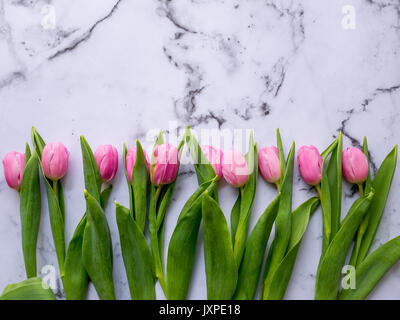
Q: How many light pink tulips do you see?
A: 10